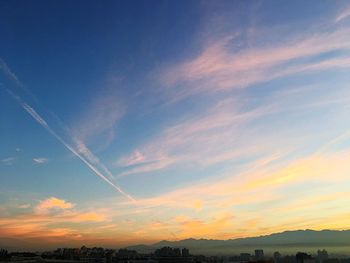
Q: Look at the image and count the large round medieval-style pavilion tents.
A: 0